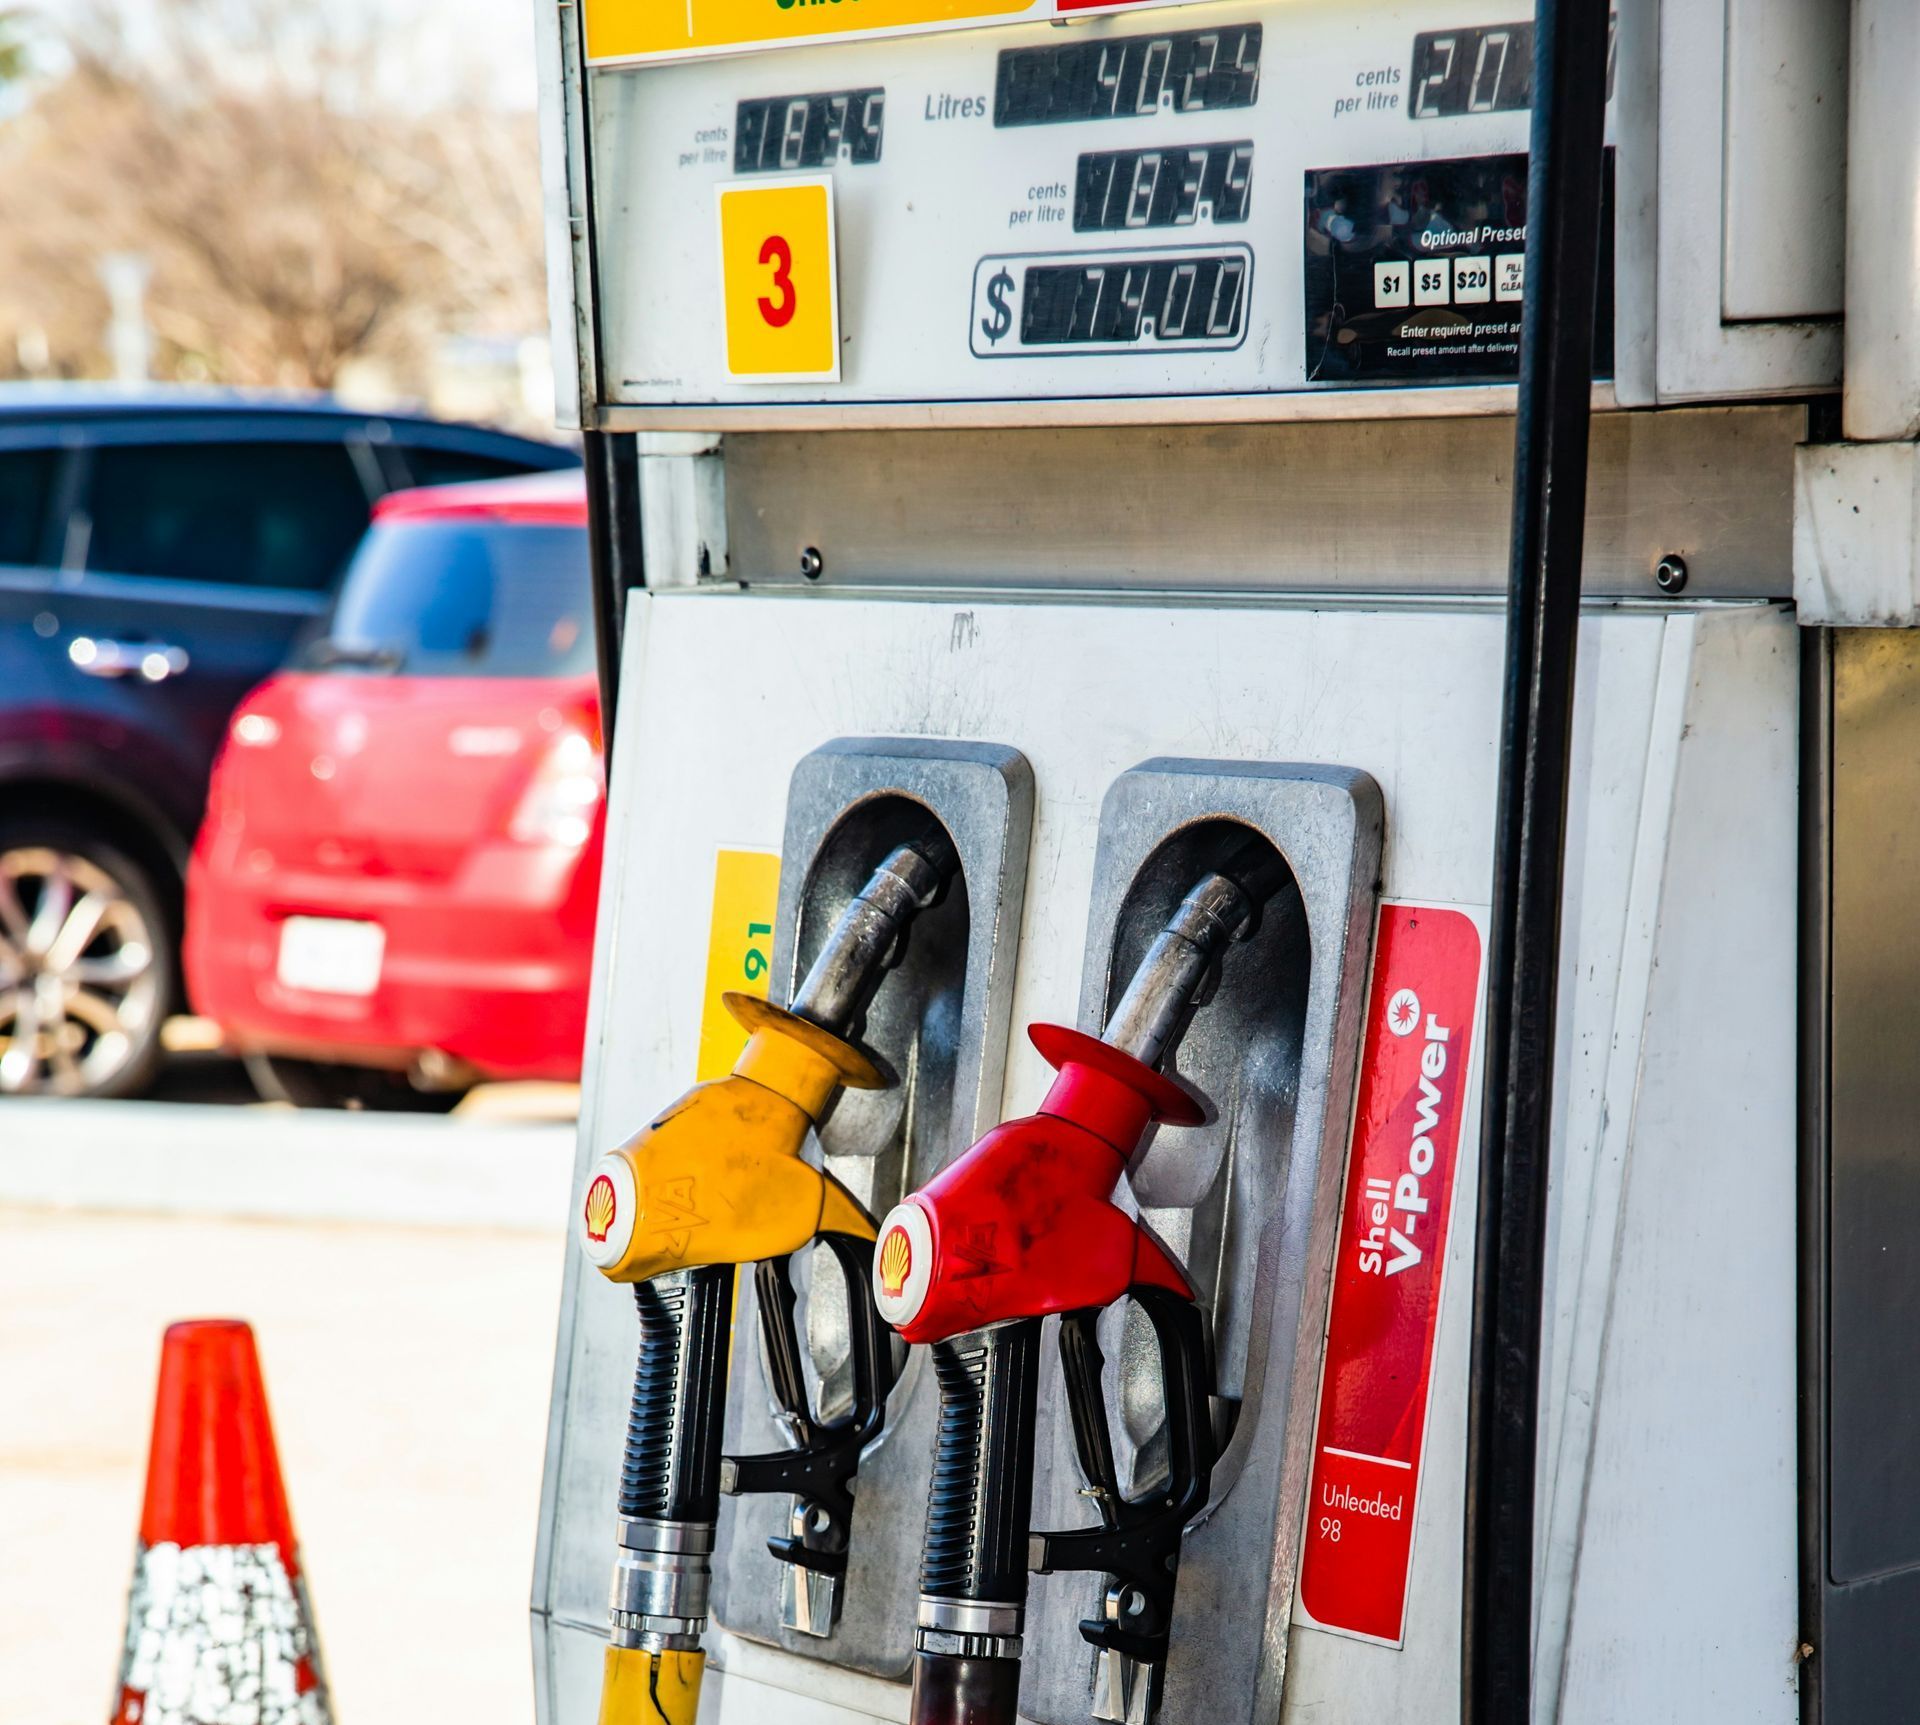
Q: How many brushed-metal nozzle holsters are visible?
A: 2